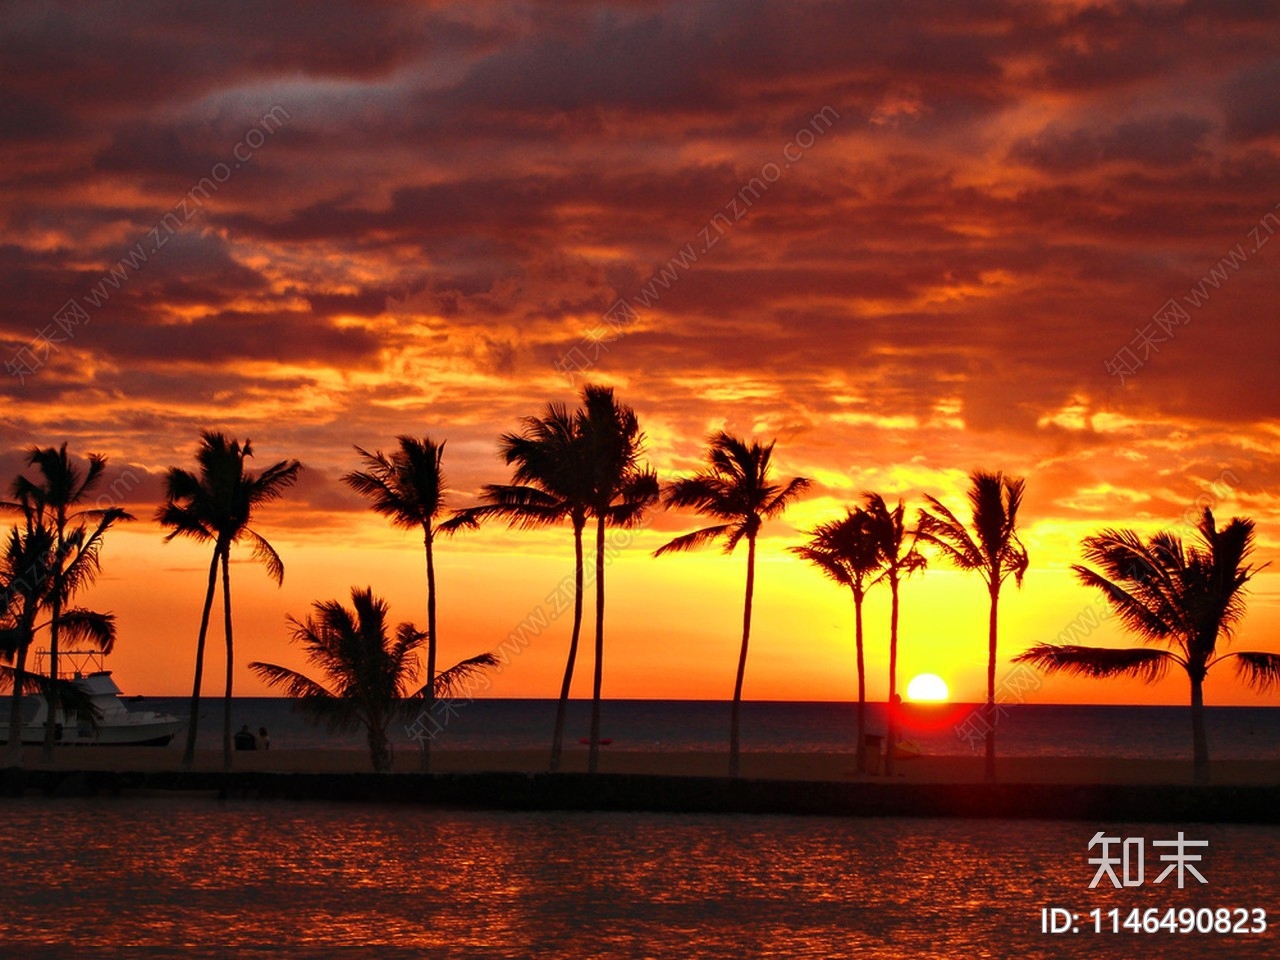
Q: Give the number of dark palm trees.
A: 13